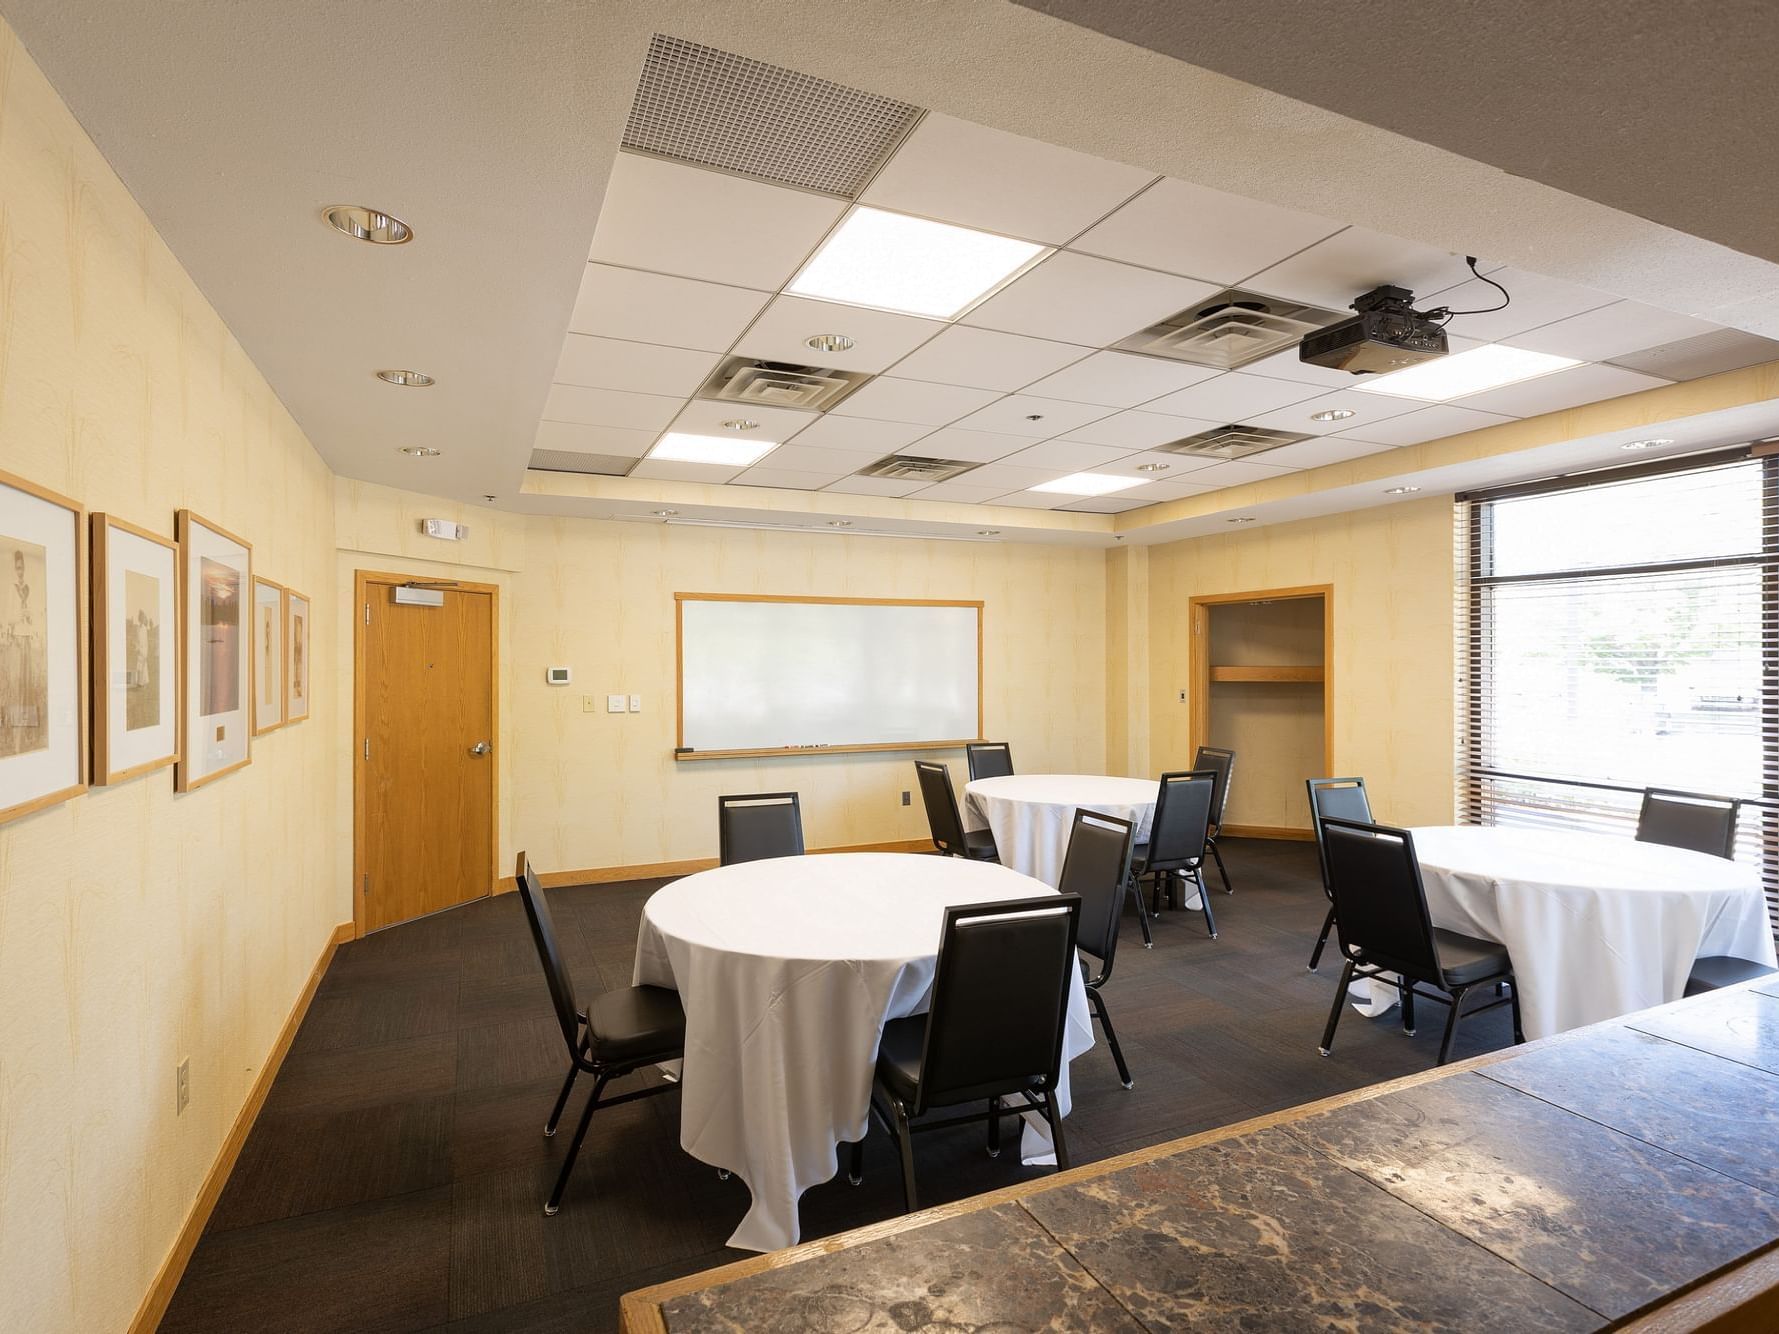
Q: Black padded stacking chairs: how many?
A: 12